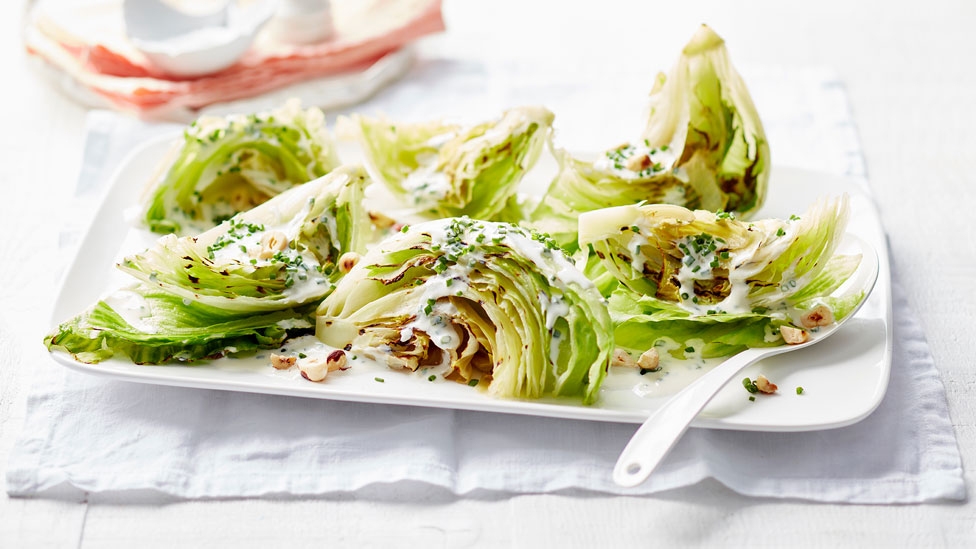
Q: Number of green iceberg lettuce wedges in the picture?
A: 6